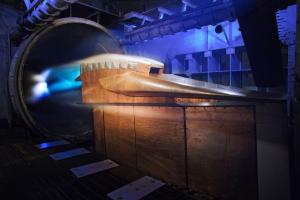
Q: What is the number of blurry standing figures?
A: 0